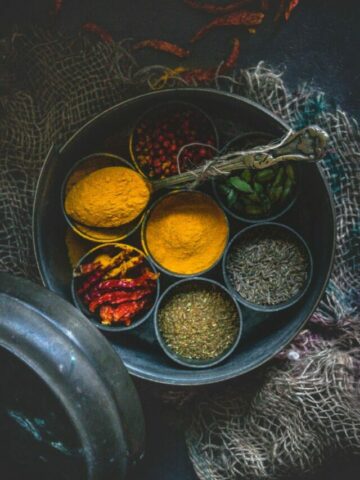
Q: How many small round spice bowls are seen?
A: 7